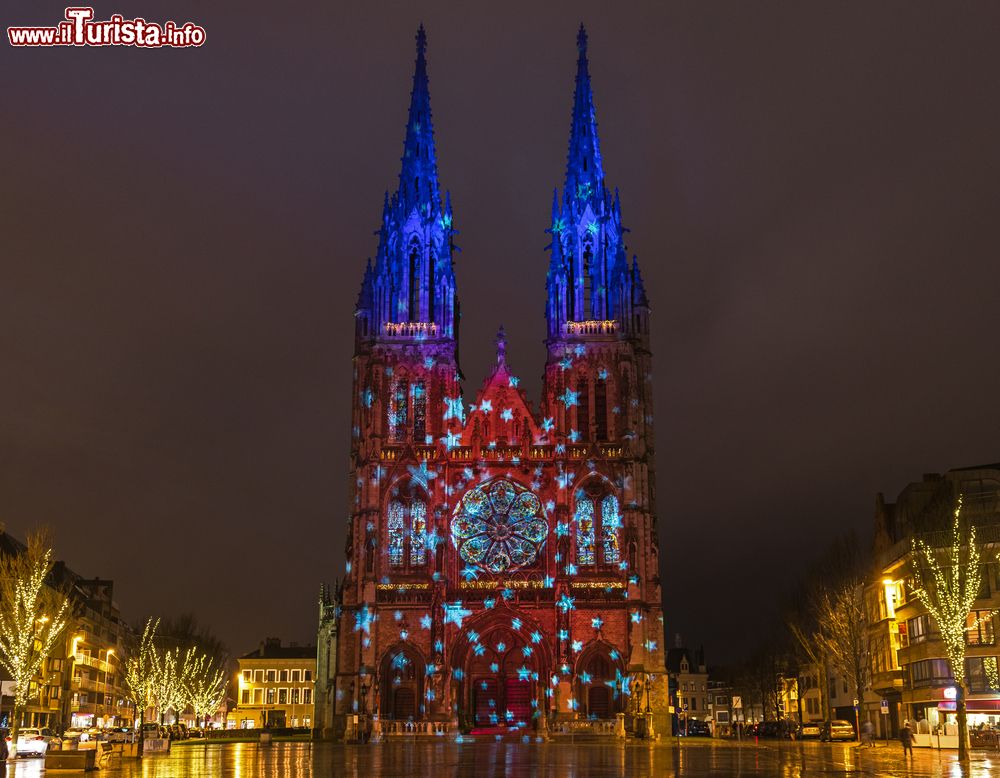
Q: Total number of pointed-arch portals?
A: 3